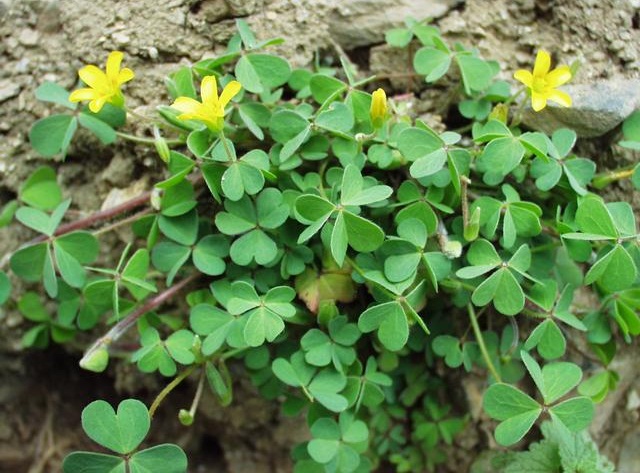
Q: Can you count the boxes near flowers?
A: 0